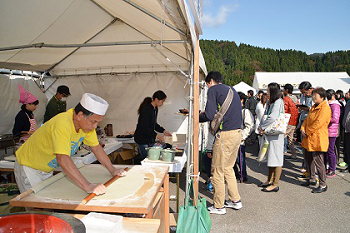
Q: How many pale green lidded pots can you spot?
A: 2